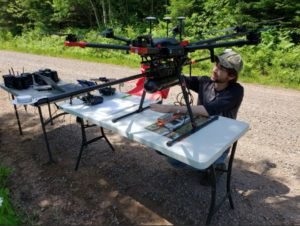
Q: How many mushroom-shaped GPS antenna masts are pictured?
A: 3